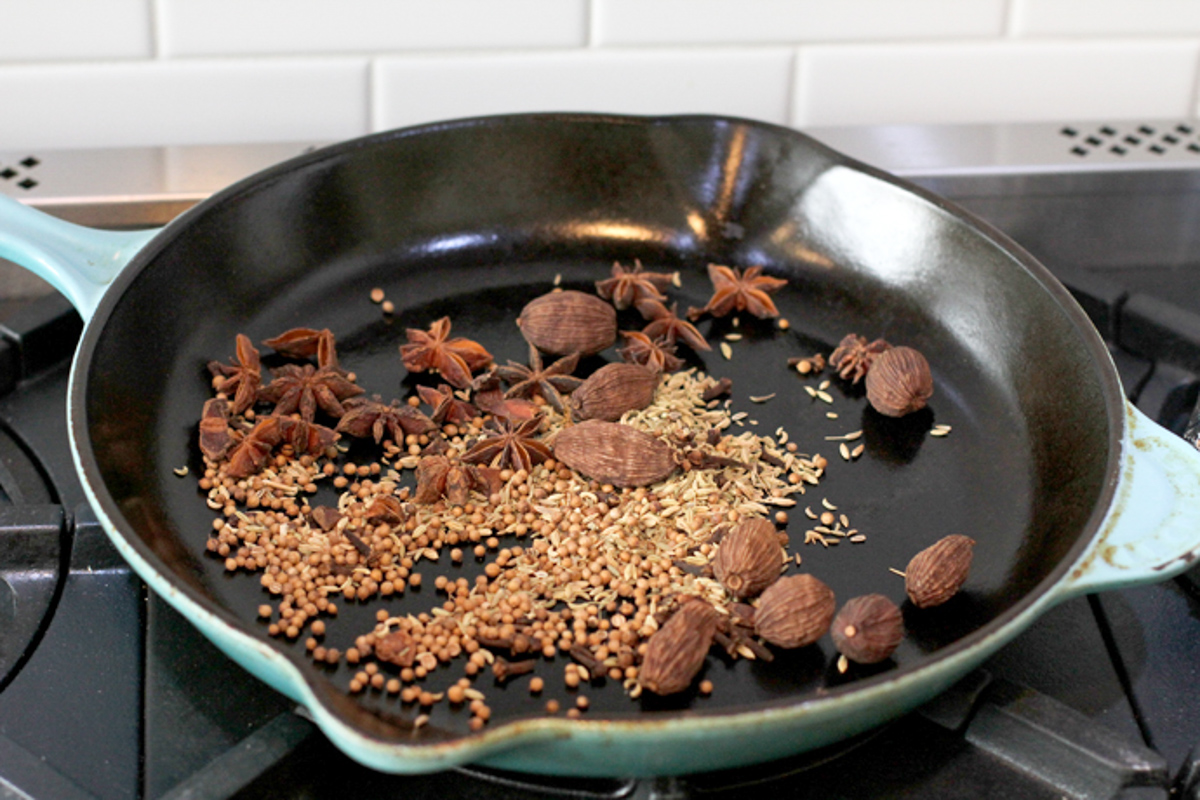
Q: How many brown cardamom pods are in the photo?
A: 9